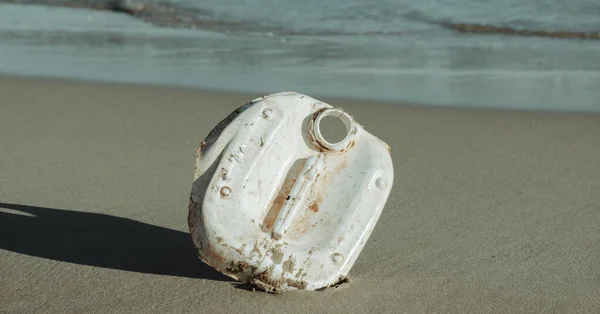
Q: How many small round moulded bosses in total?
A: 4